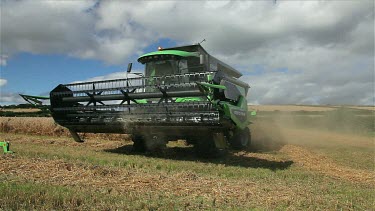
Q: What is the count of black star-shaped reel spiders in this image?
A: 3